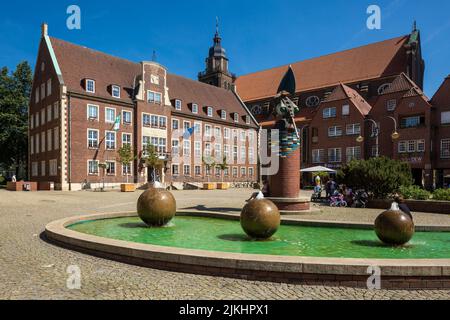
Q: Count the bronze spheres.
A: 3